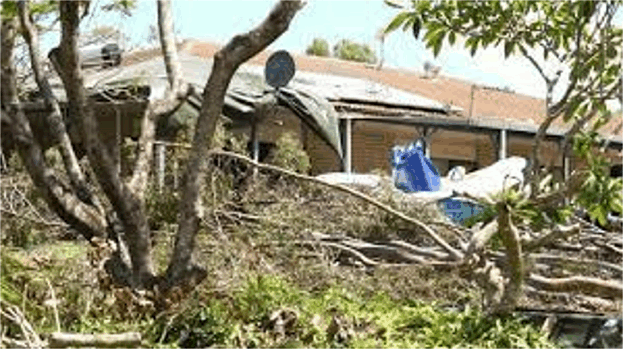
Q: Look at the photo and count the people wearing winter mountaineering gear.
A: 0